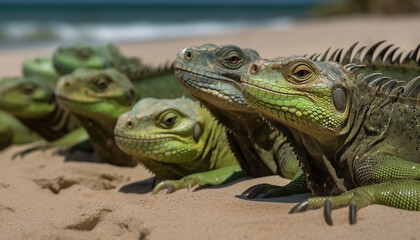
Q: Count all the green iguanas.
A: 7